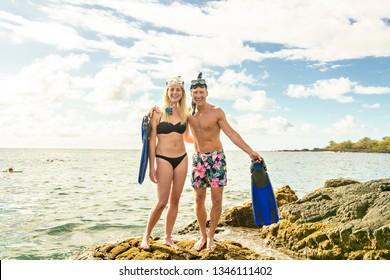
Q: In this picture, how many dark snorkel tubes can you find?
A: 1